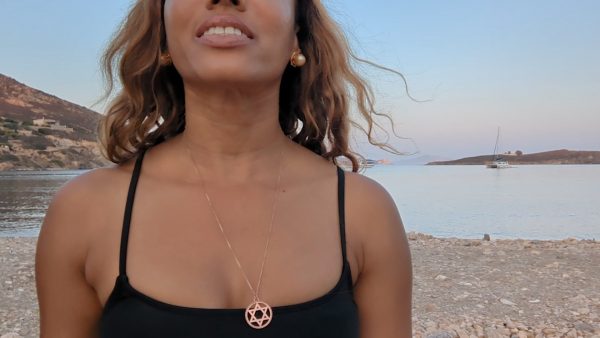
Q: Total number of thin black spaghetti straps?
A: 2